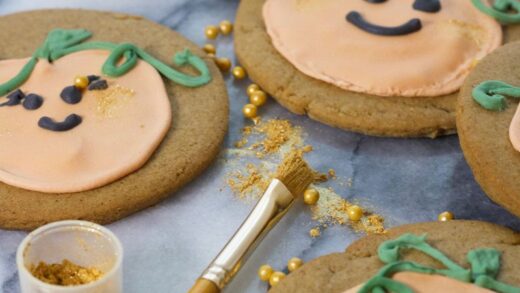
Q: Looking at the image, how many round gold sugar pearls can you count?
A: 15